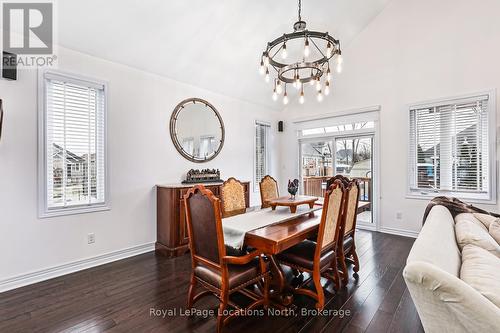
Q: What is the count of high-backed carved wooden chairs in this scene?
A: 6